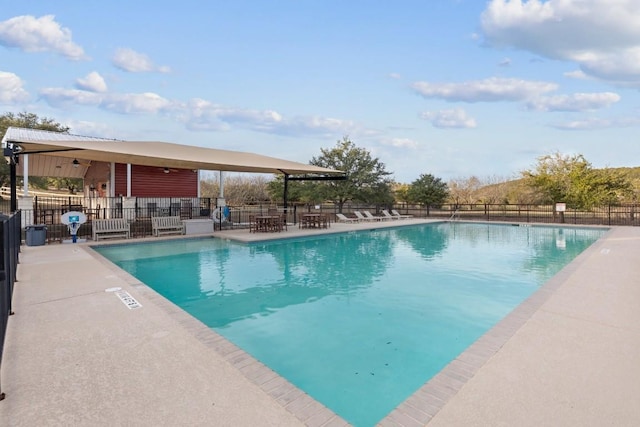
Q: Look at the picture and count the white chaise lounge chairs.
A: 5